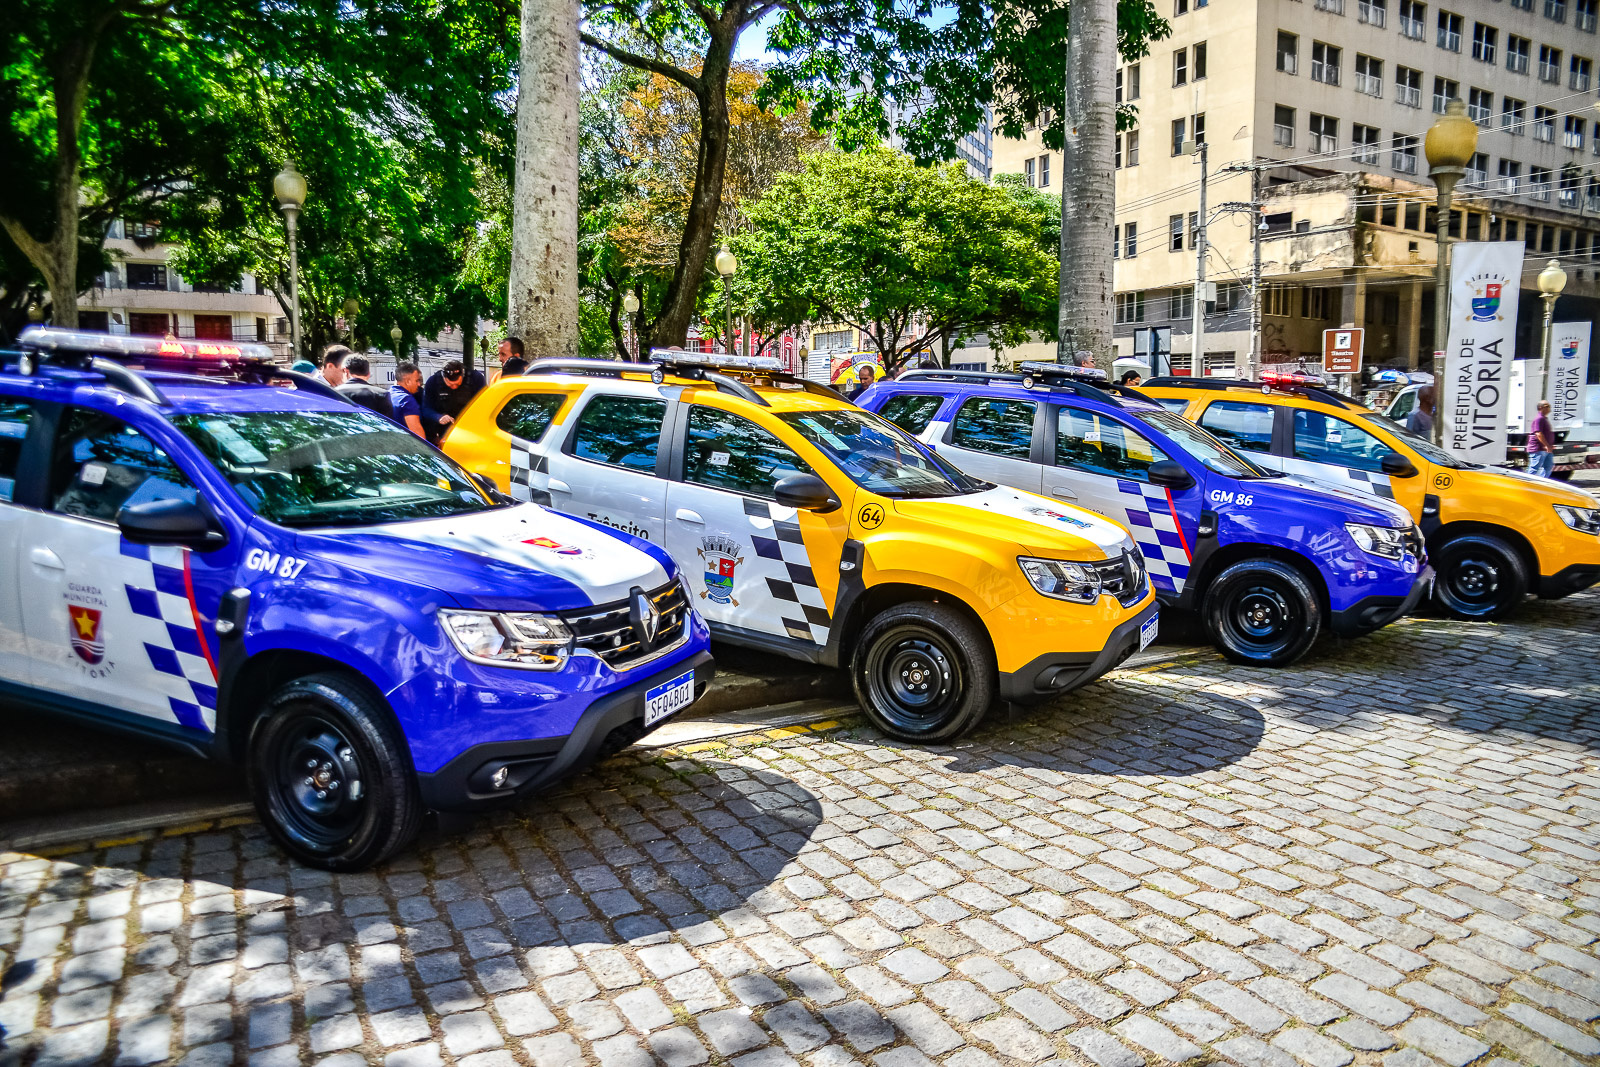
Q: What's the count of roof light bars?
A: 4